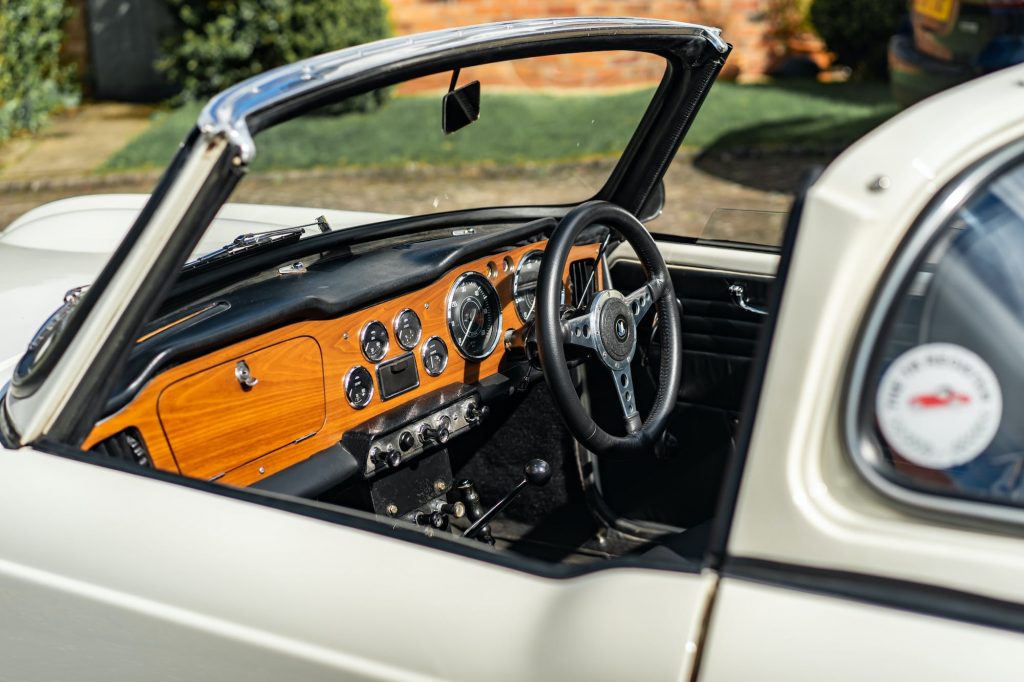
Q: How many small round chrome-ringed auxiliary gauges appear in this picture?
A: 4